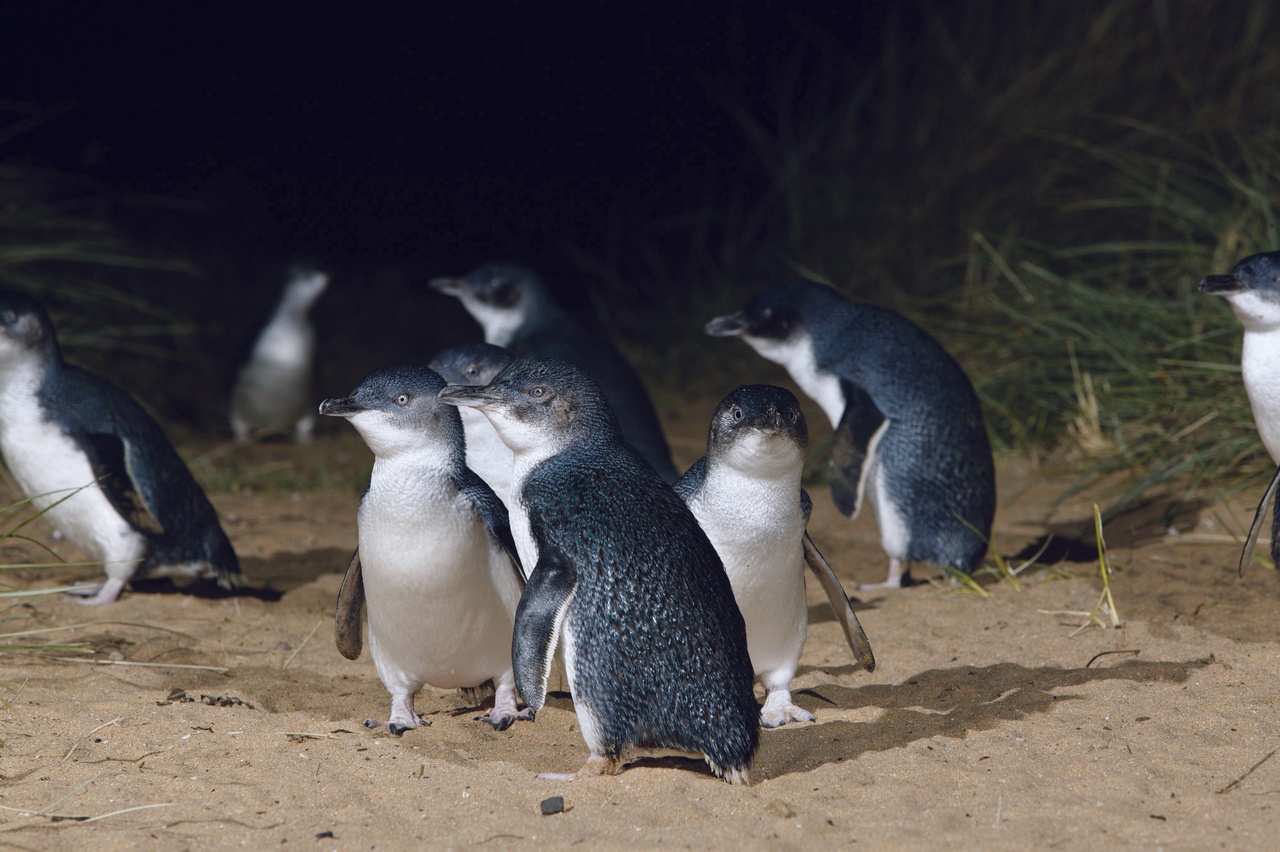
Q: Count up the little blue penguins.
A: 9